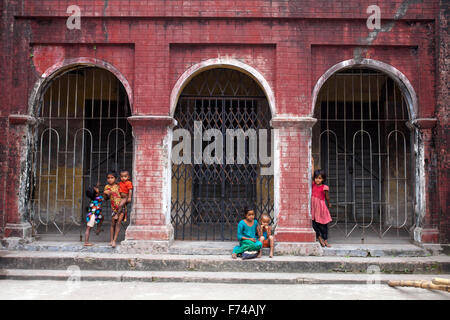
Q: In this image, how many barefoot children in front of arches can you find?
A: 6